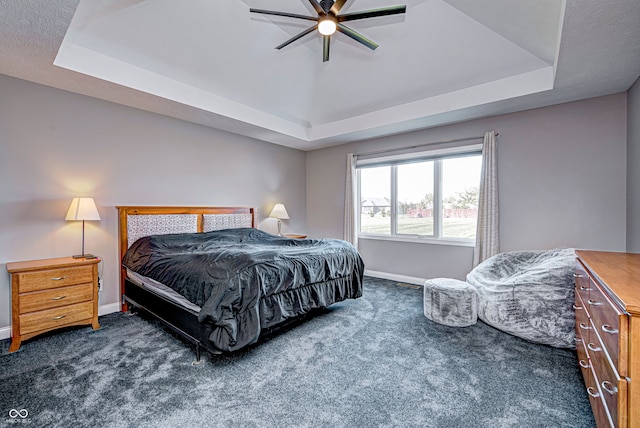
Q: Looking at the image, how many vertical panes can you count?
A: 3